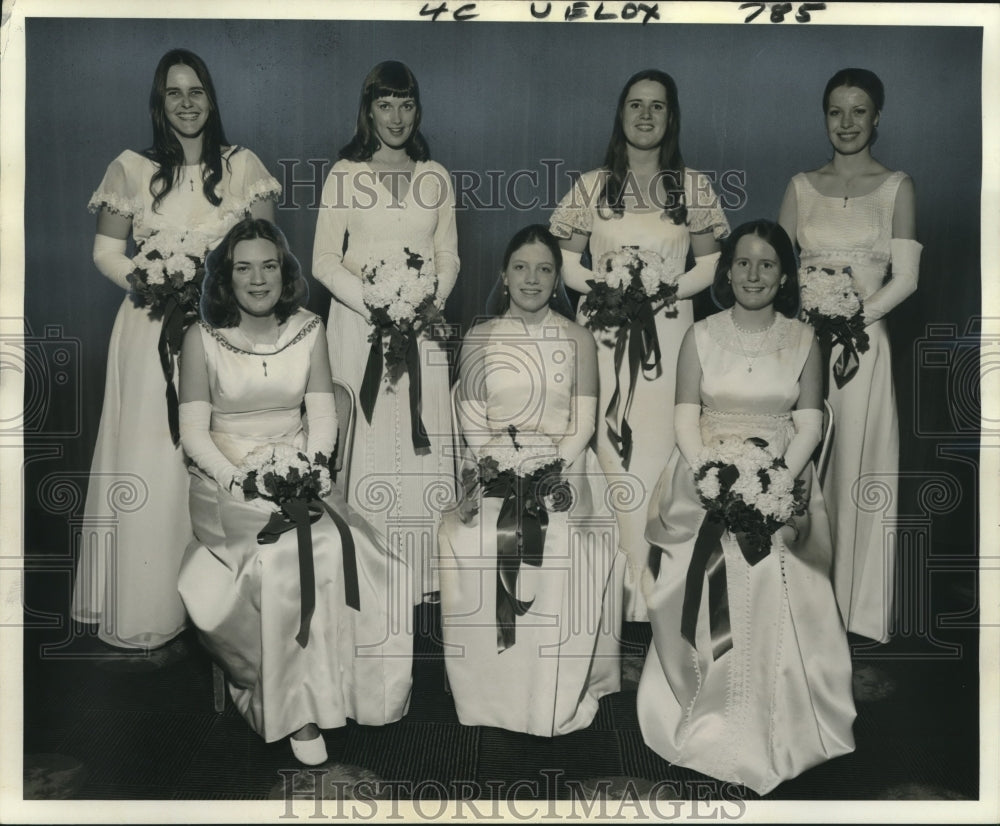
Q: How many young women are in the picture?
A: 7